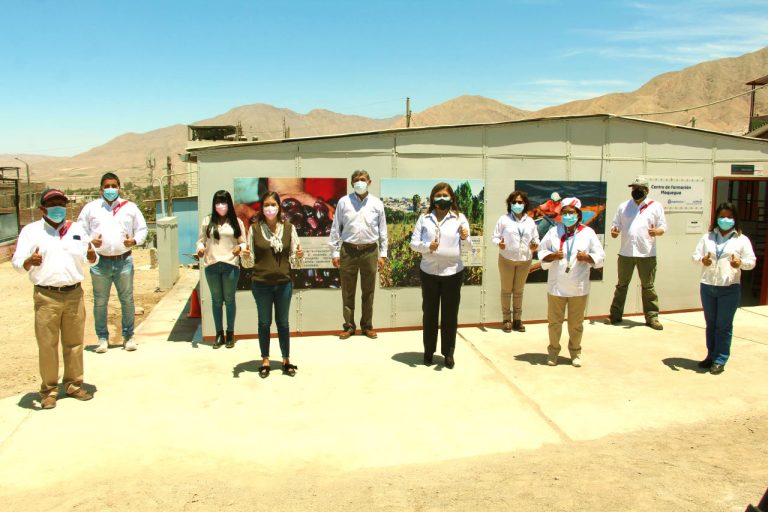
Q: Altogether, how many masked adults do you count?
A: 10